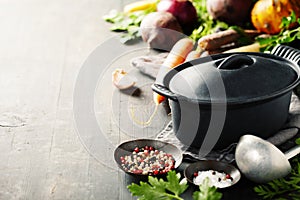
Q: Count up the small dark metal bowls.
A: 2